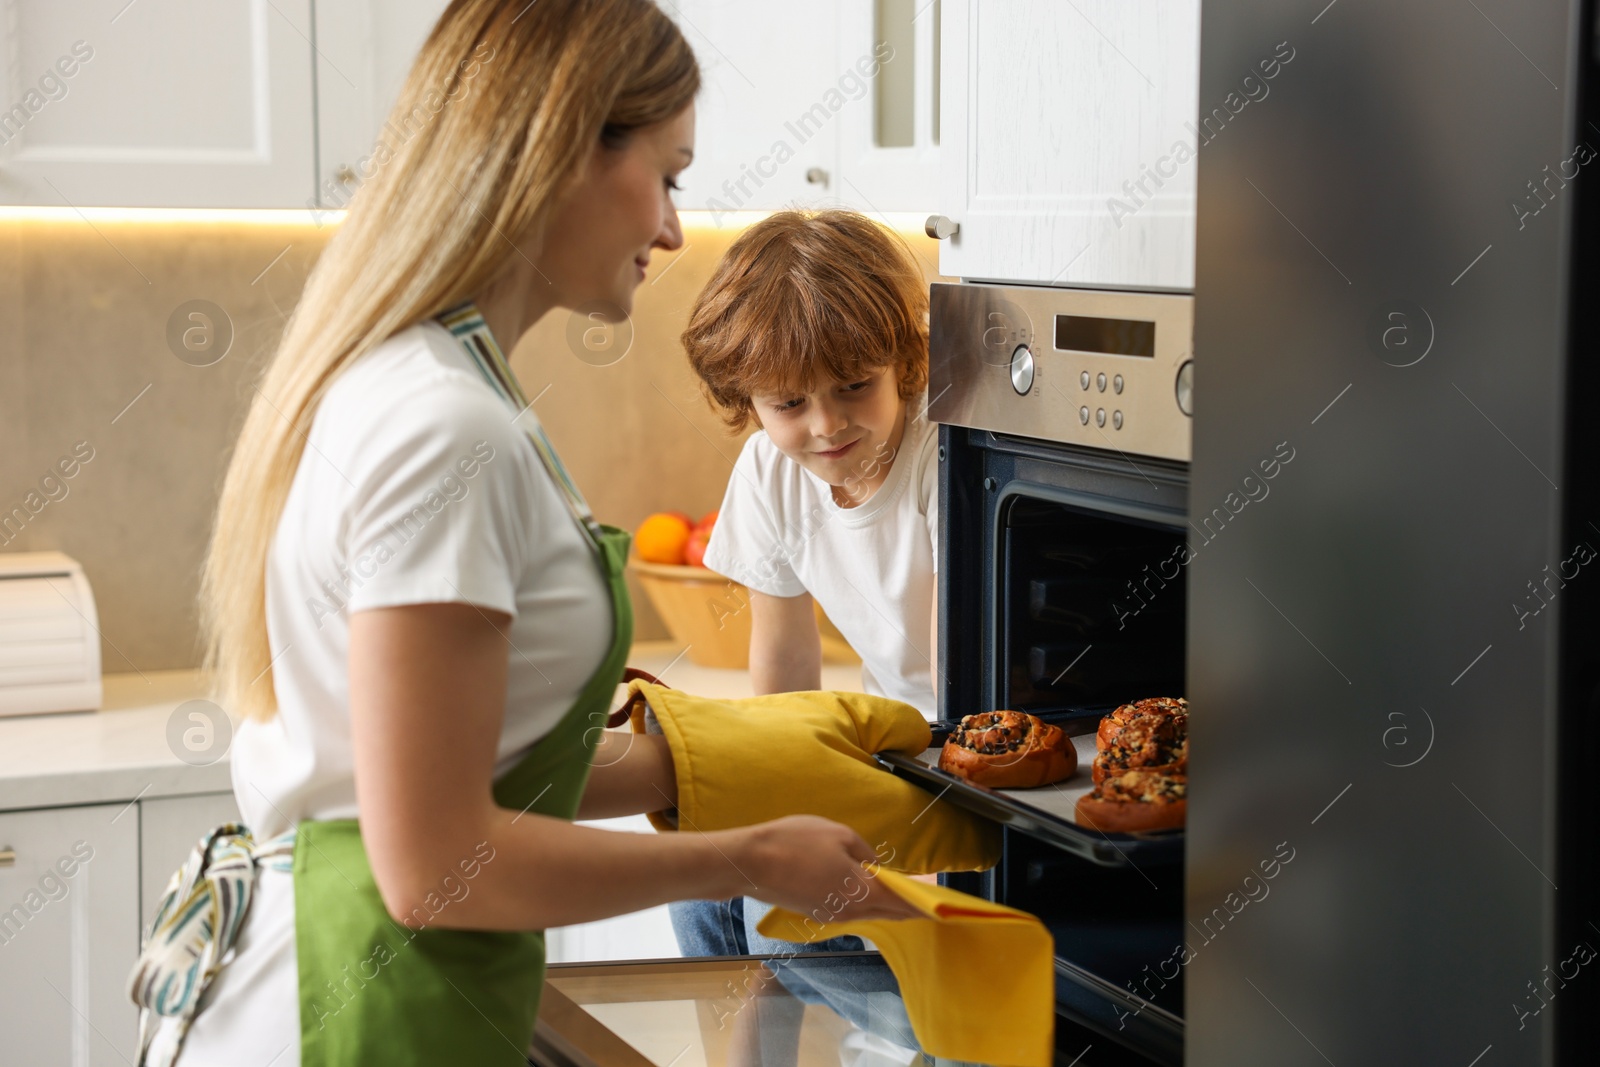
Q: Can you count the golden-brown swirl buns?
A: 4